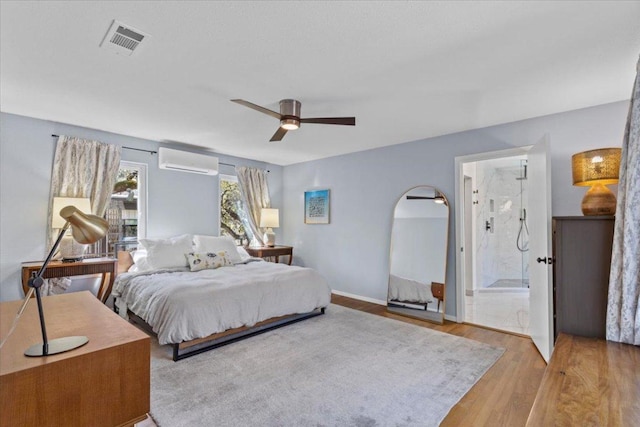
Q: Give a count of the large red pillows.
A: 0